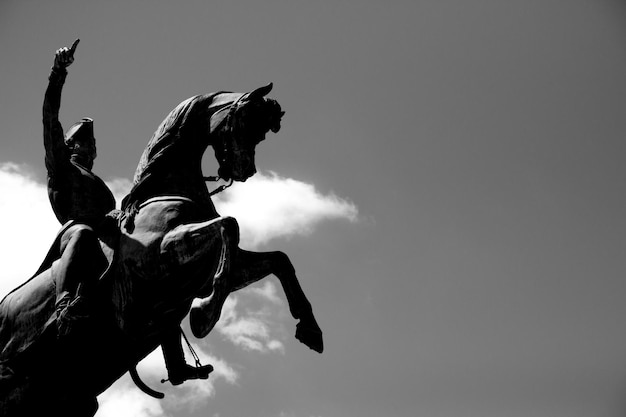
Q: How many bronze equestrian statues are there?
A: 1